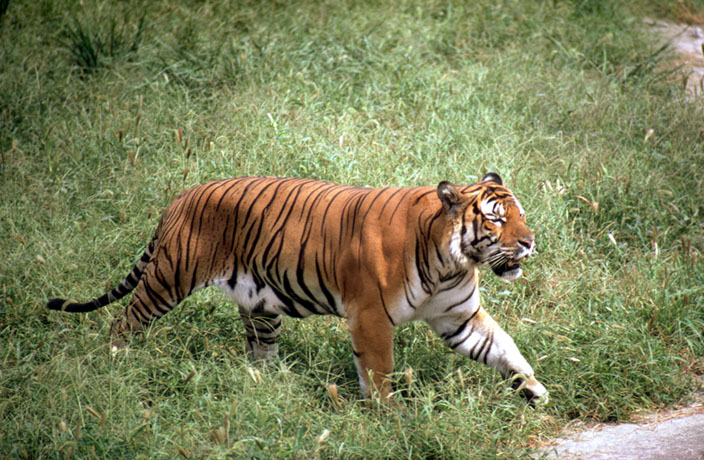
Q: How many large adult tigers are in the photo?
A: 1